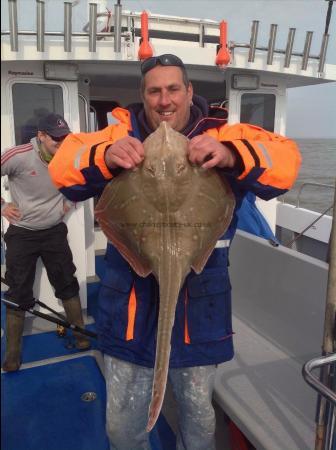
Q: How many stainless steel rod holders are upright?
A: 10